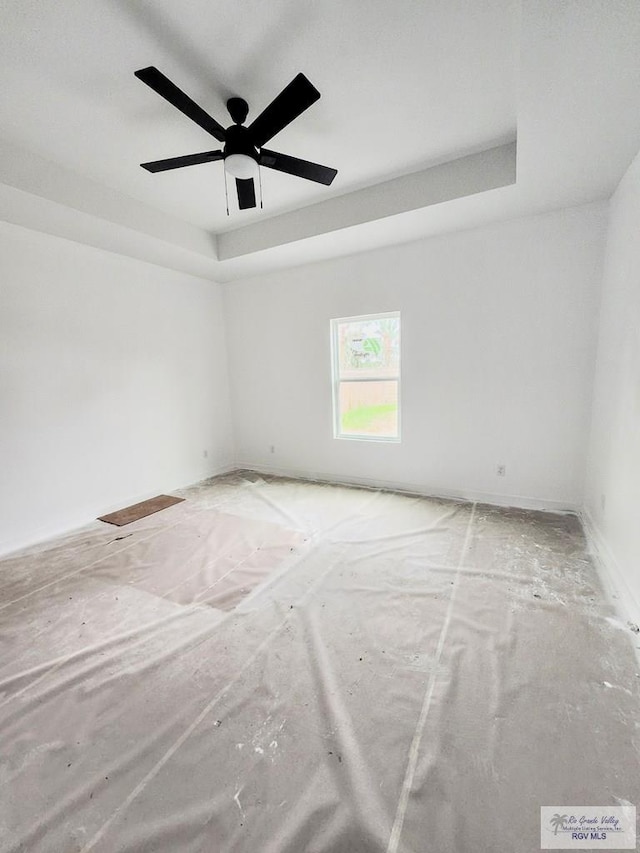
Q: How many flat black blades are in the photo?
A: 5